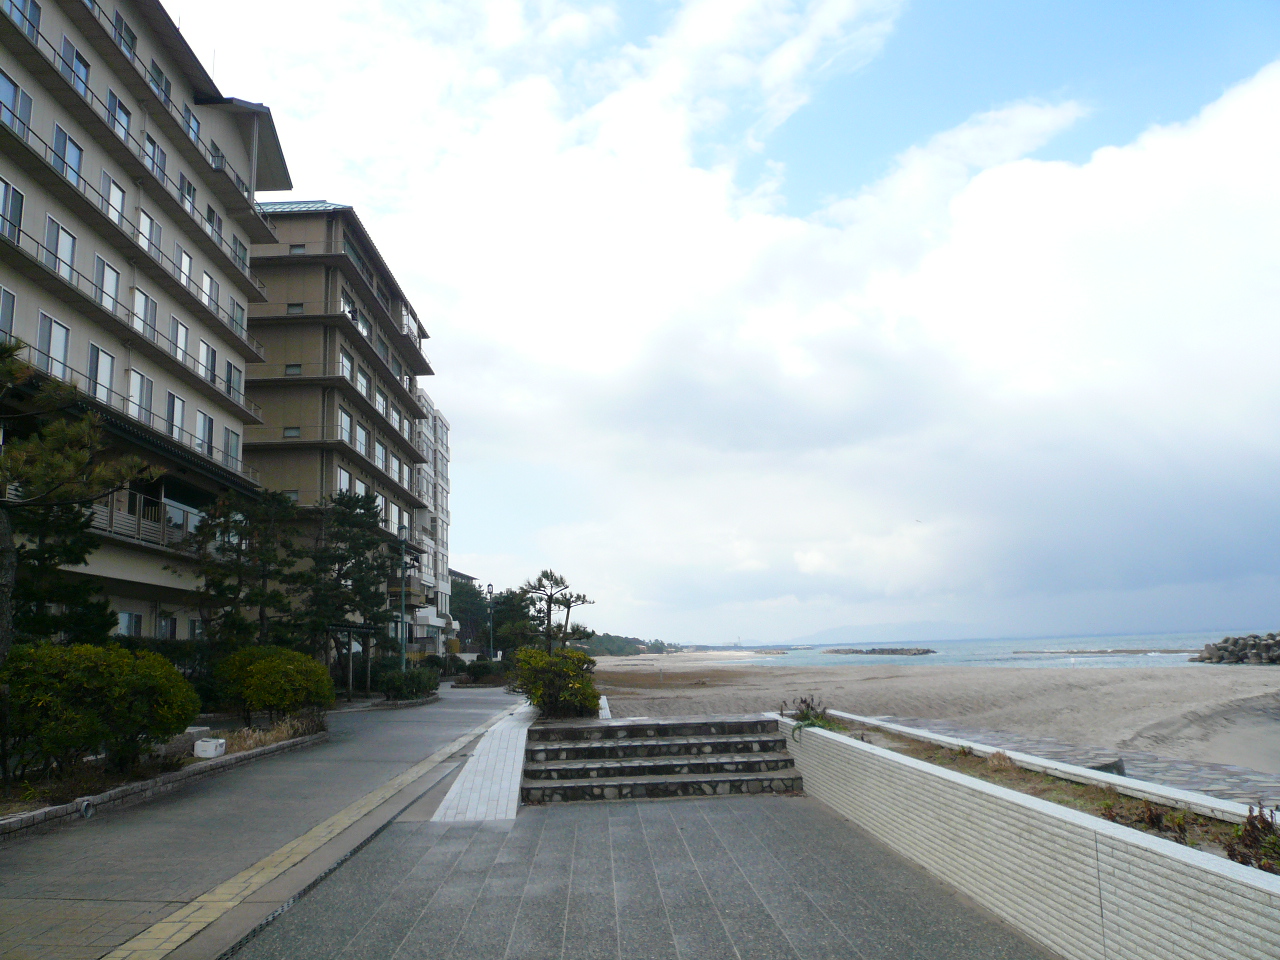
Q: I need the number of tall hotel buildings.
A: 3